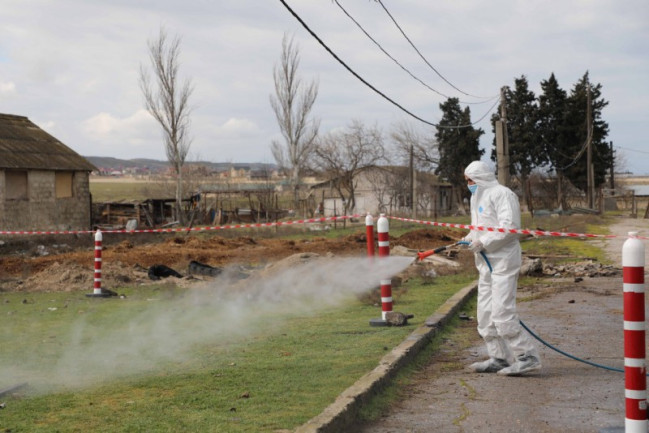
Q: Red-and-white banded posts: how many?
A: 4